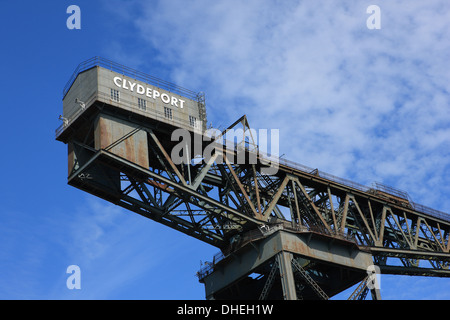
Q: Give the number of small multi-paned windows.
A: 4